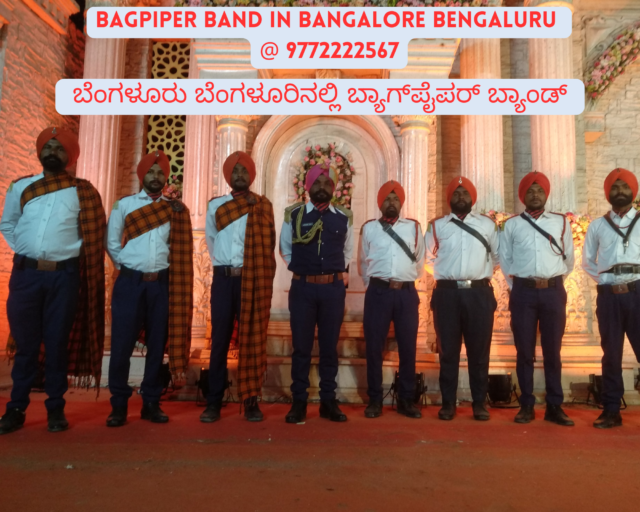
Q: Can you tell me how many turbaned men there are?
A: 8